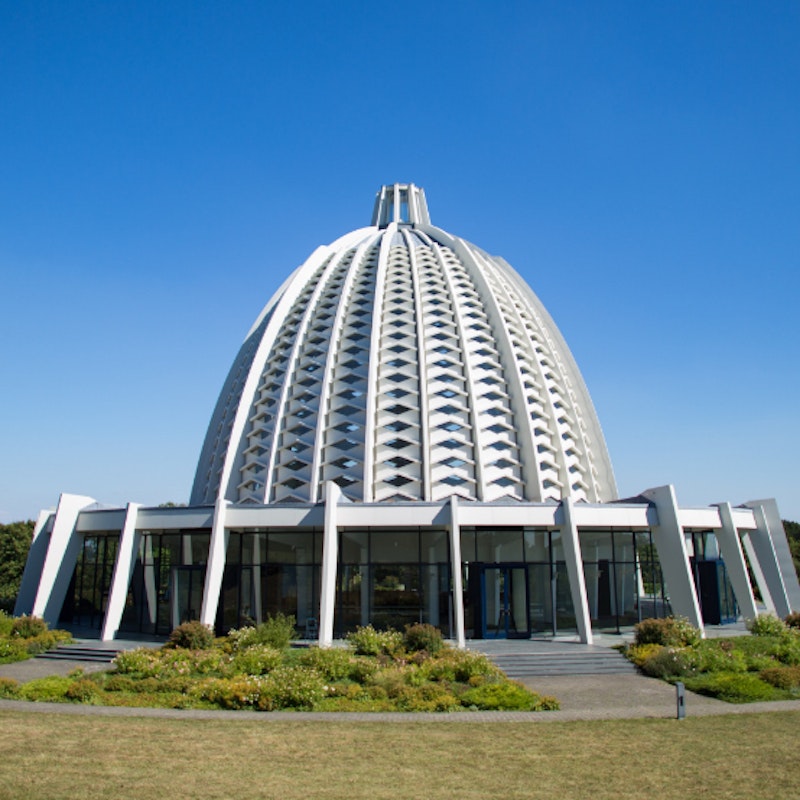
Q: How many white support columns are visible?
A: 11